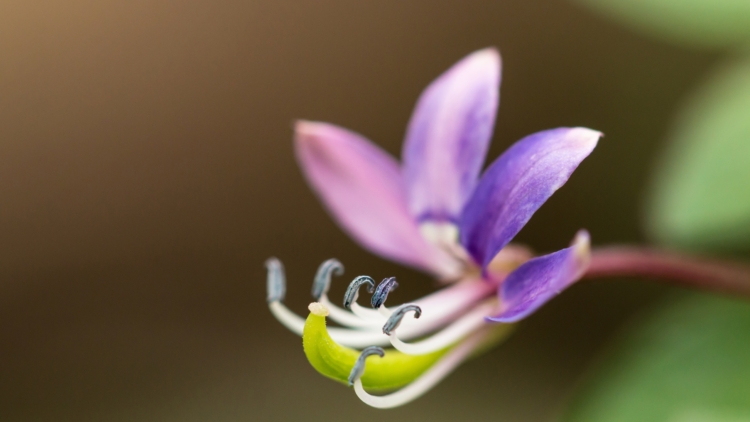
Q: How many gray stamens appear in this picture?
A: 6